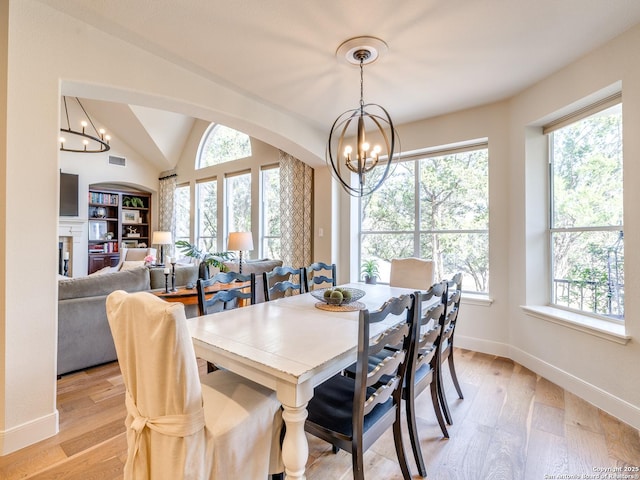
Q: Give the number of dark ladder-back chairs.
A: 6